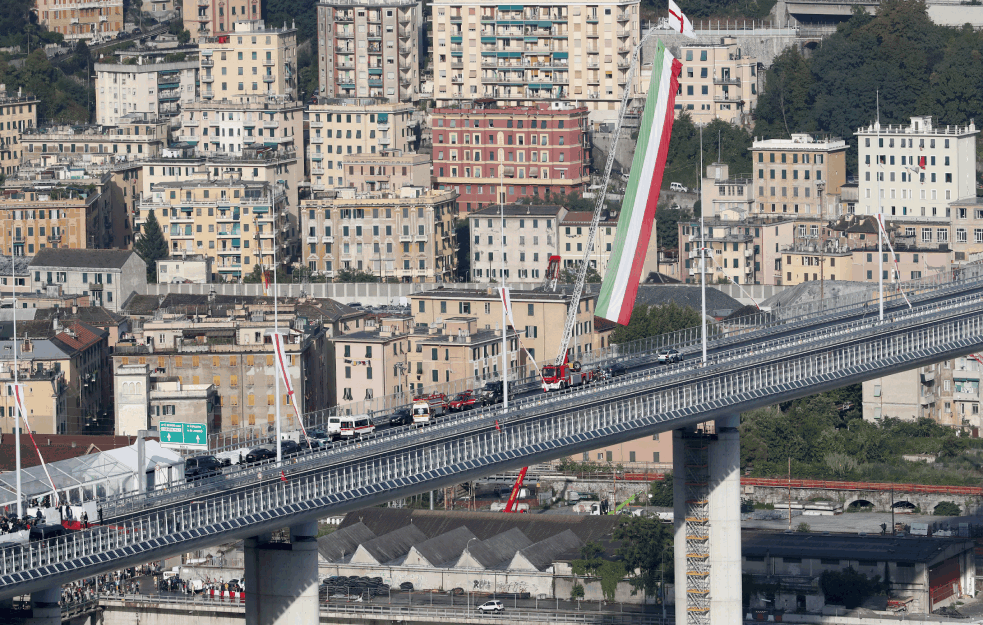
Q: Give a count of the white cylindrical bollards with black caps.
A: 0